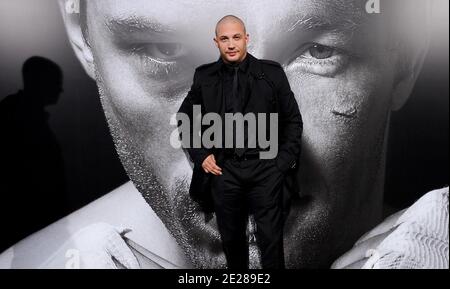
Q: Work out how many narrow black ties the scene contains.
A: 1